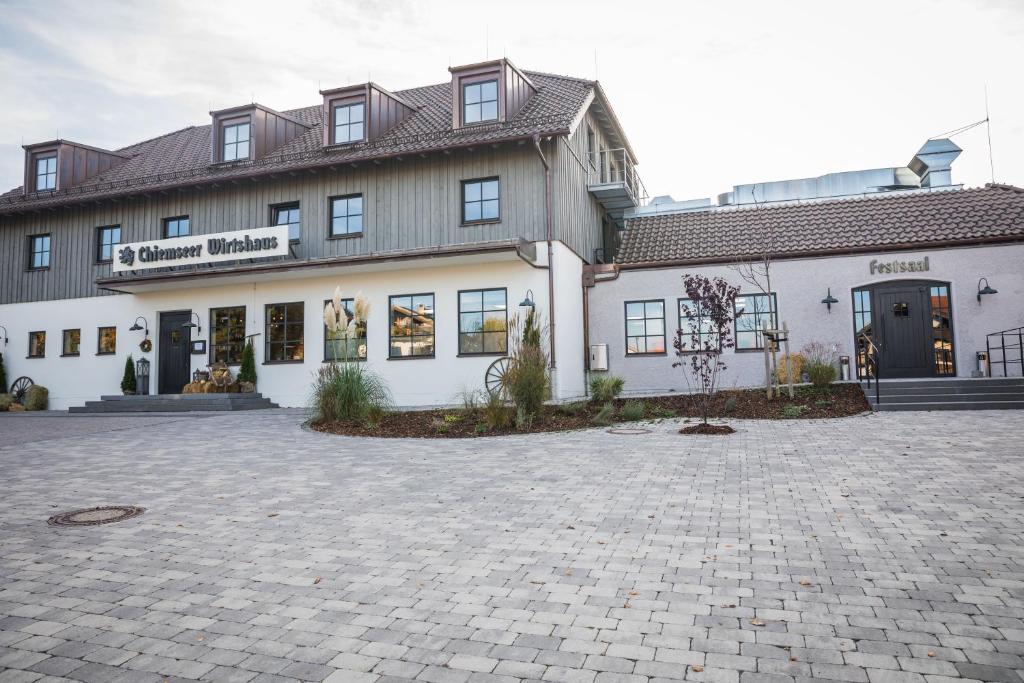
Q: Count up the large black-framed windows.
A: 8